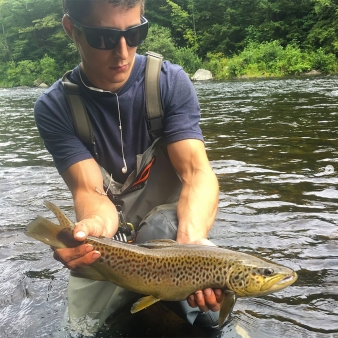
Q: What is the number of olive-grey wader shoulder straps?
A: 2